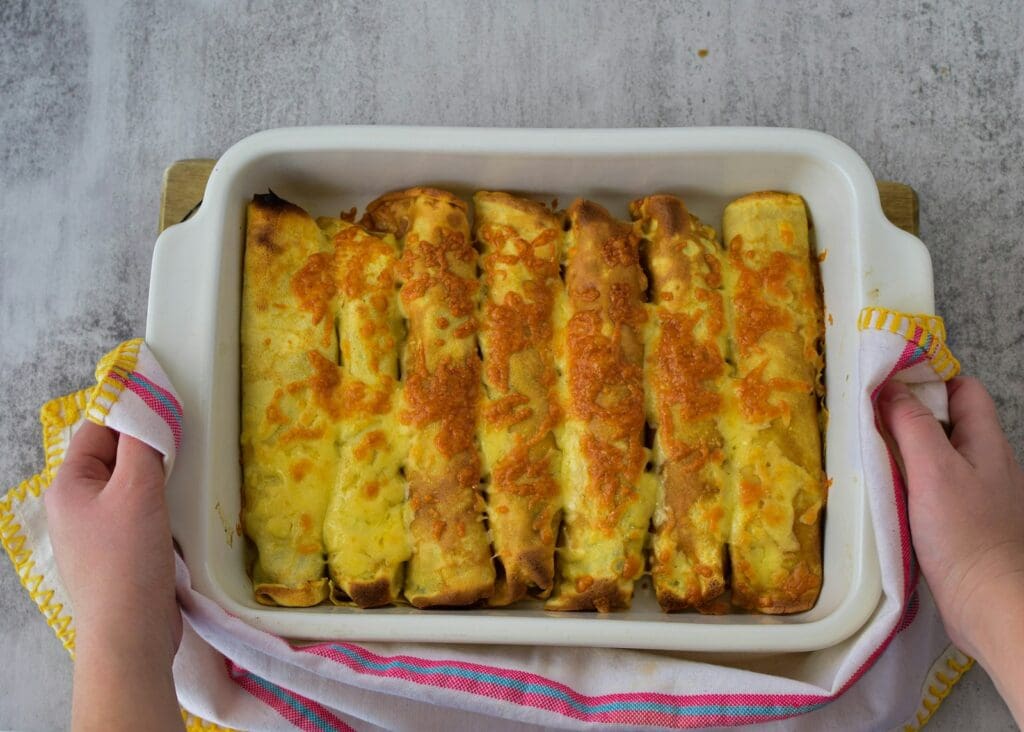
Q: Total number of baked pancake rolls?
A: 7